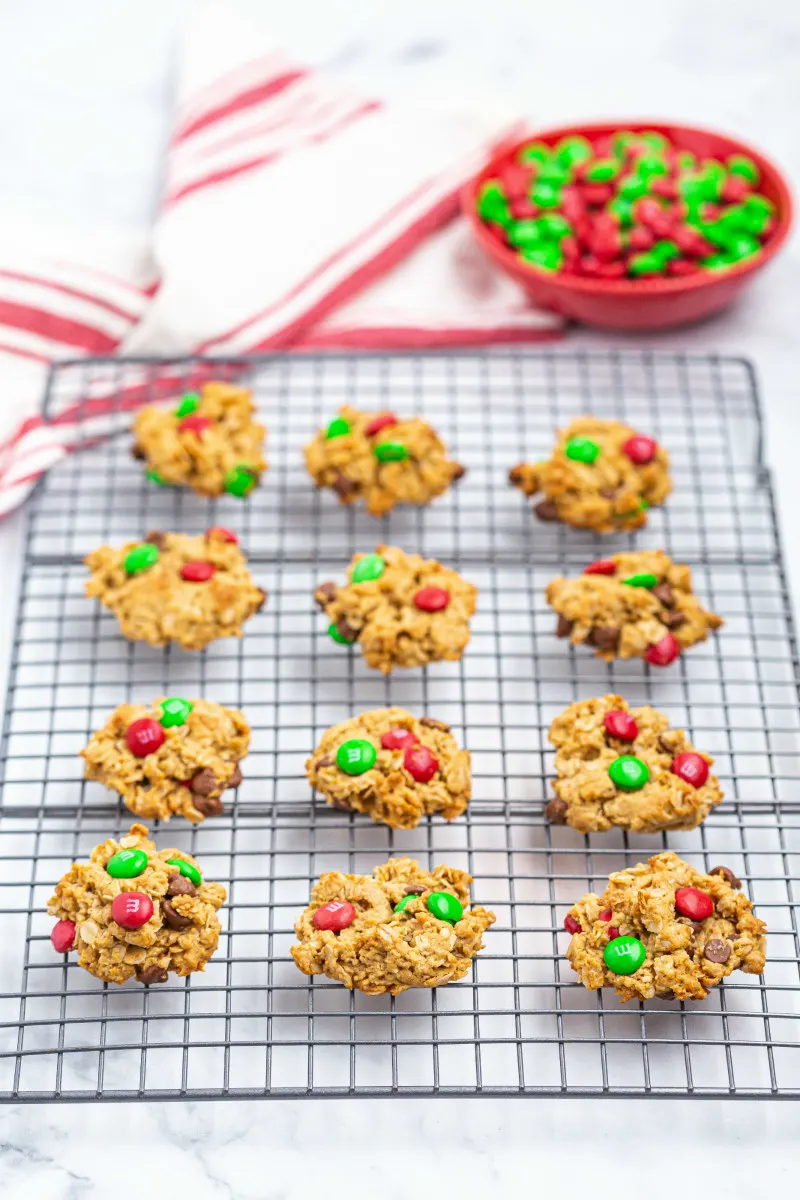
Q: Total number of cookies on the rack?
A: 12